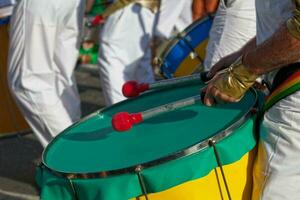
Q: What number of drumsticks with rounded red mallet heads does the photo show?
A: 2